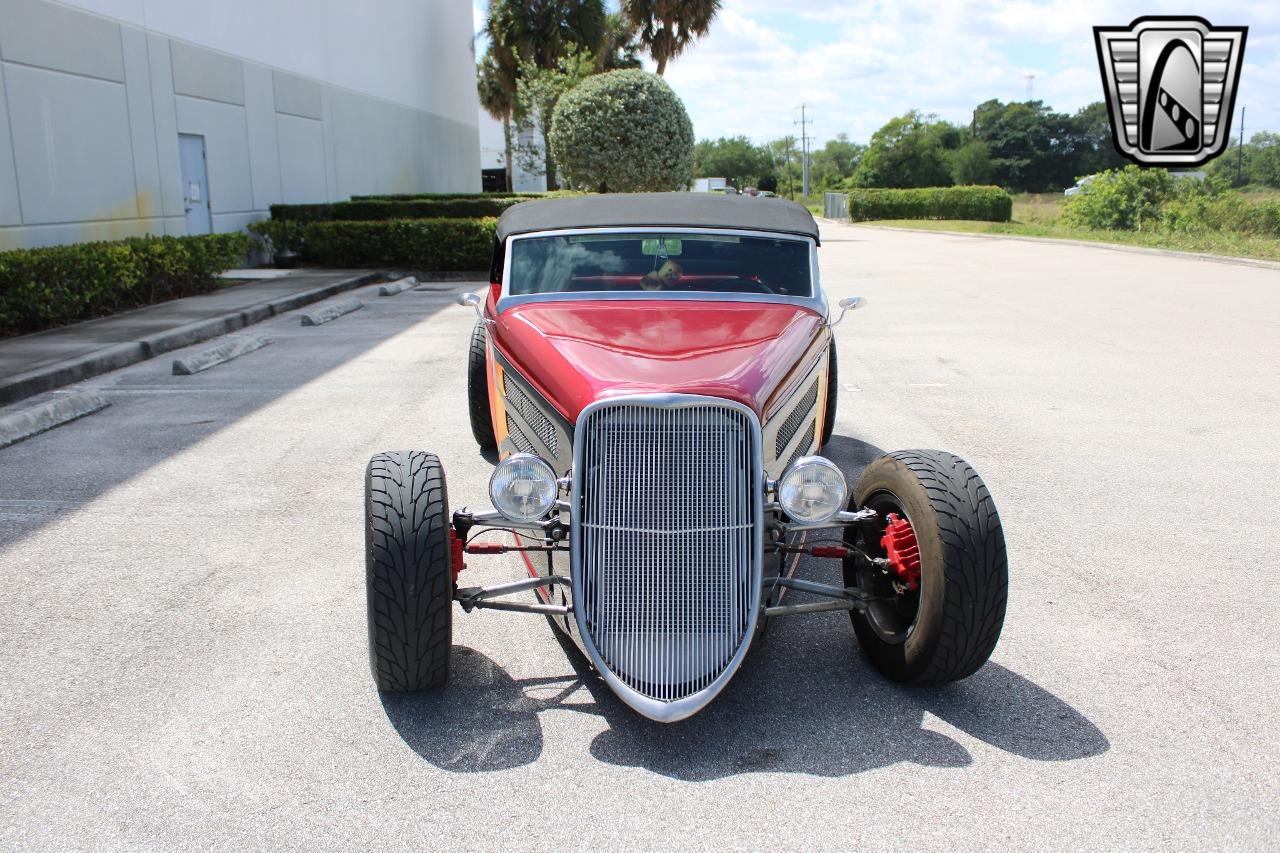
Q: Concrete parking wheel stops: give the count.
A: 4